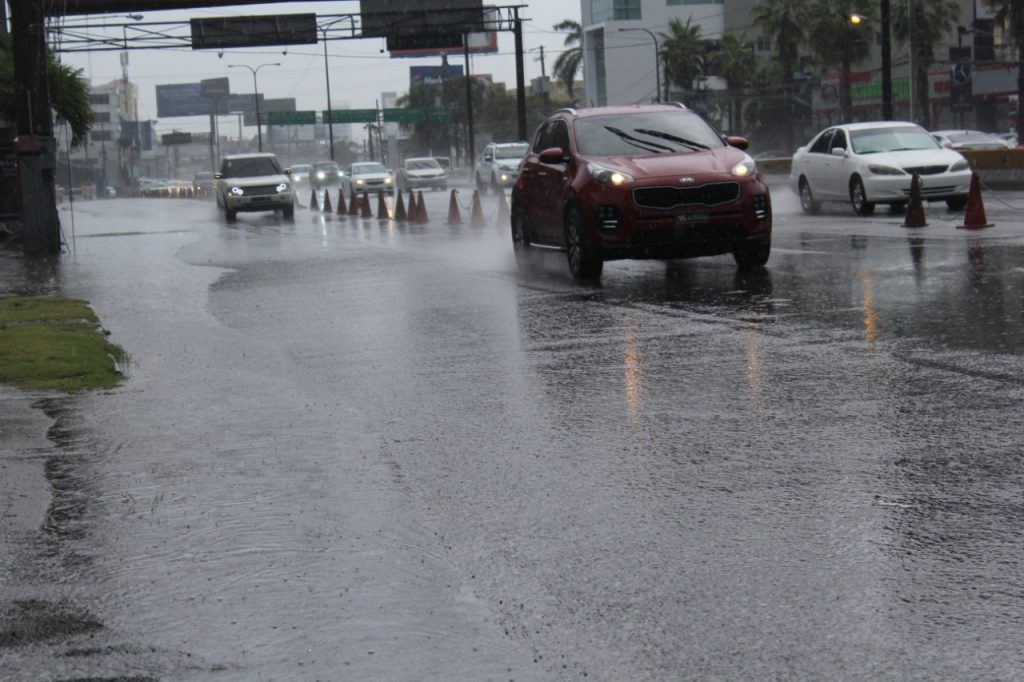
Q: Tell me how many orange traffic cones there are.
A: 14